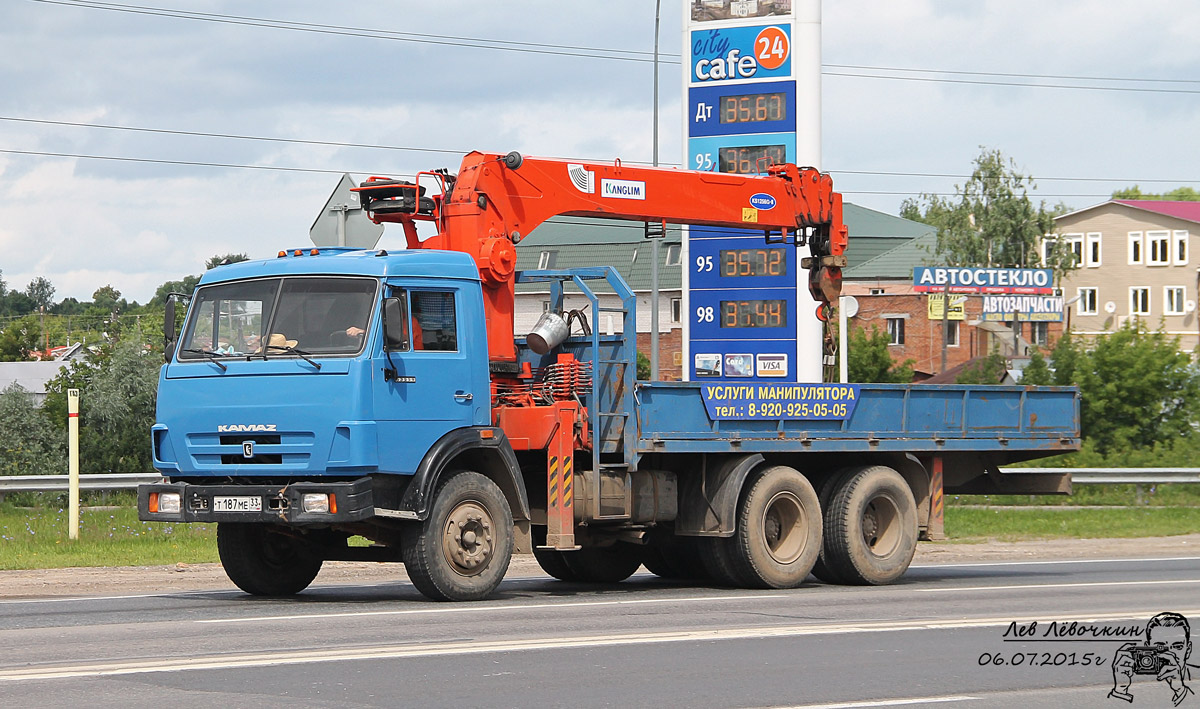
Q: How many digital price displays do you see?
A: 4